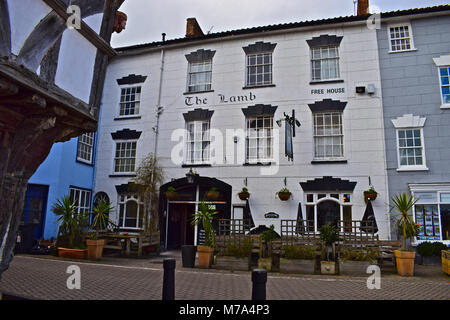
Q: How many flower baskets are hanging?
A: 5